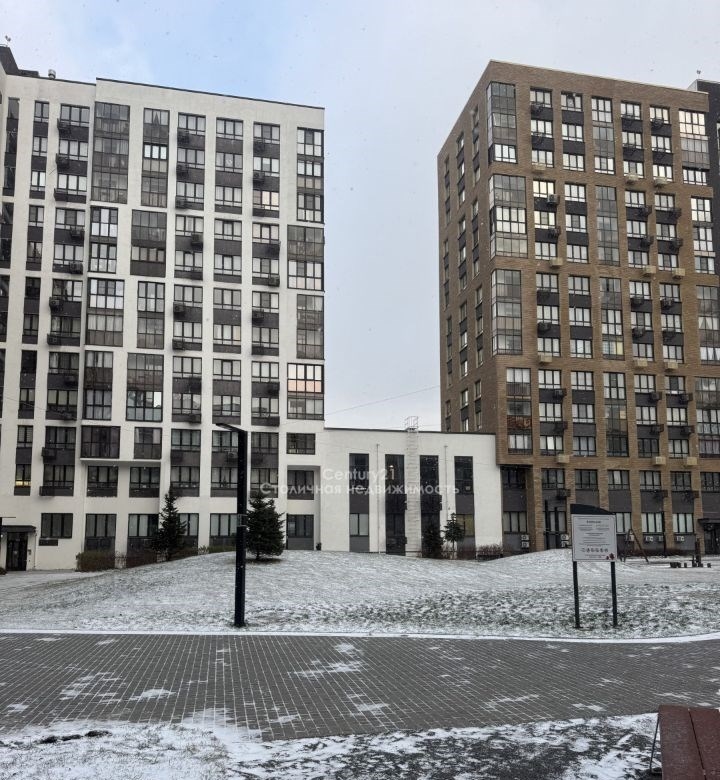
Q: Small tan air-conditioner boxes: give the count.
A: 12